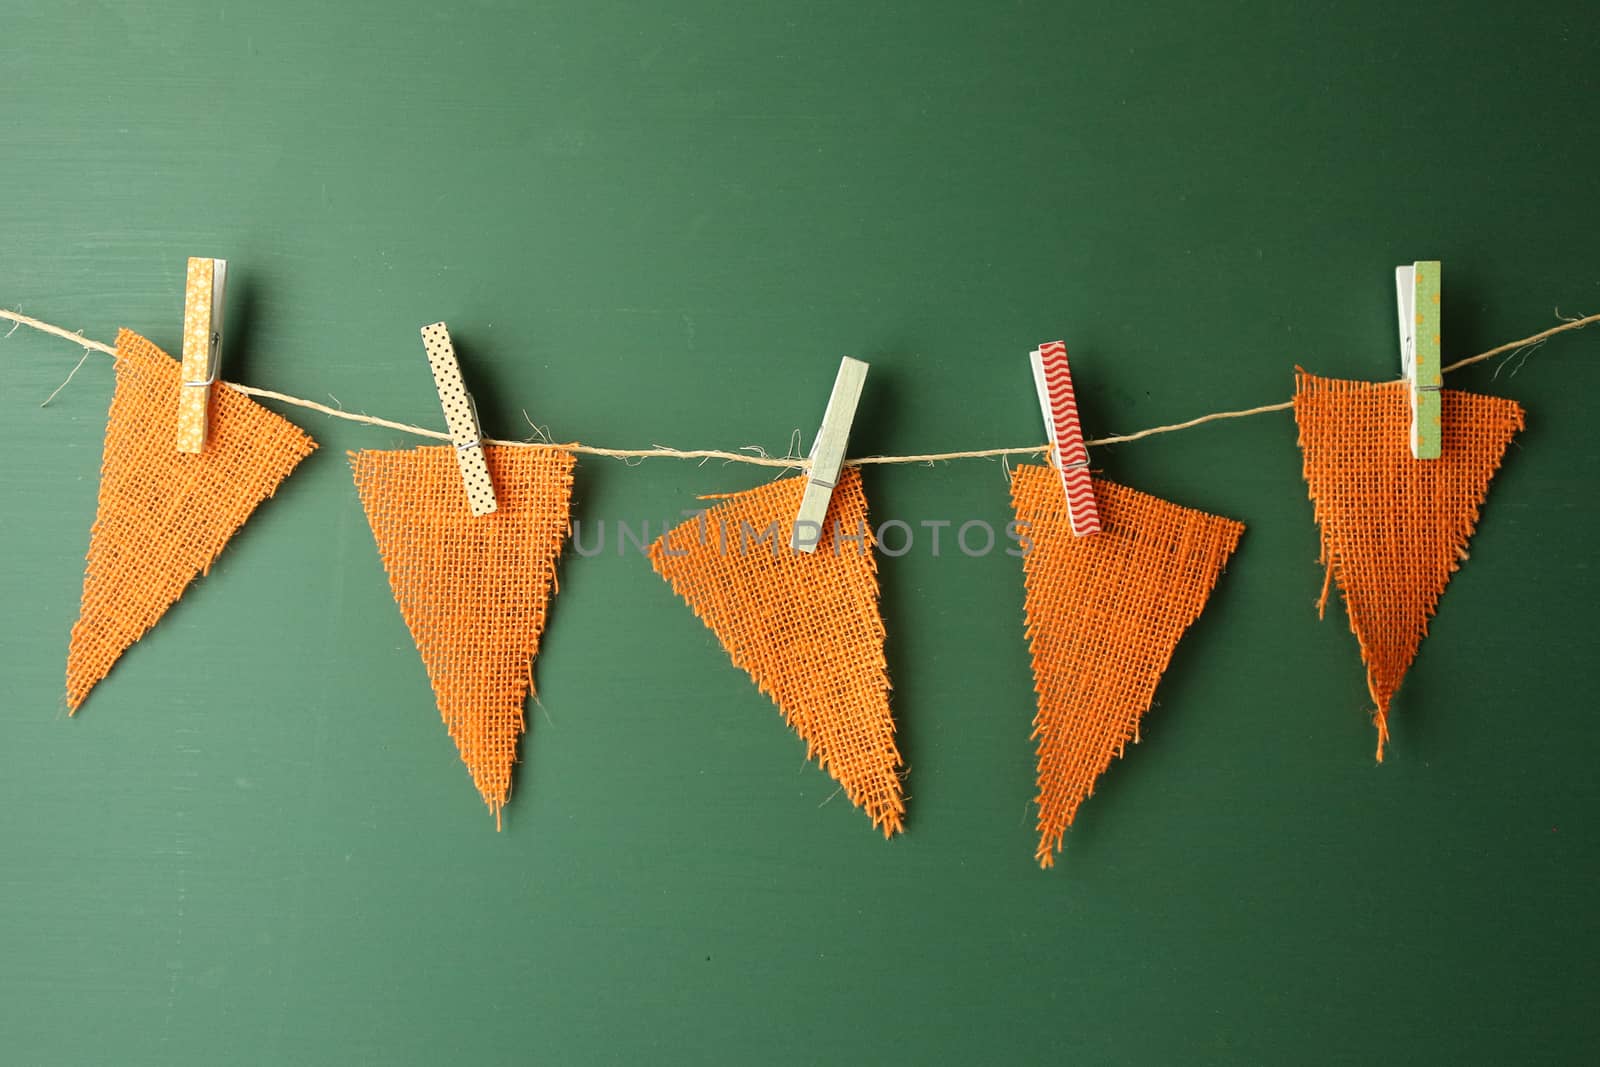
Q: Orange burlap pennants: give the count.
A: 5